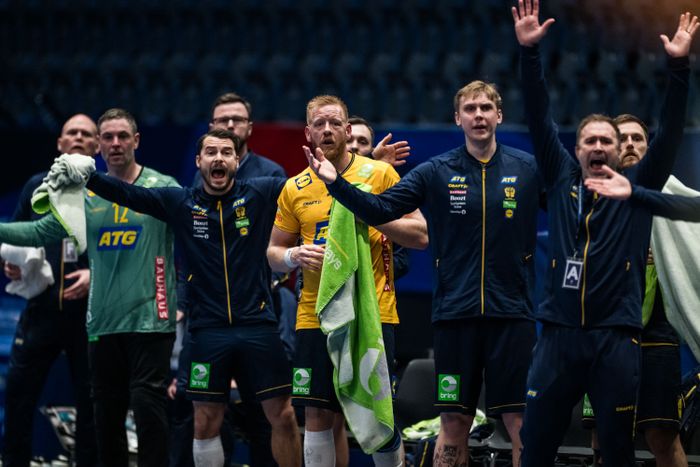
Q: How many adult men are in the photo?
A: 9